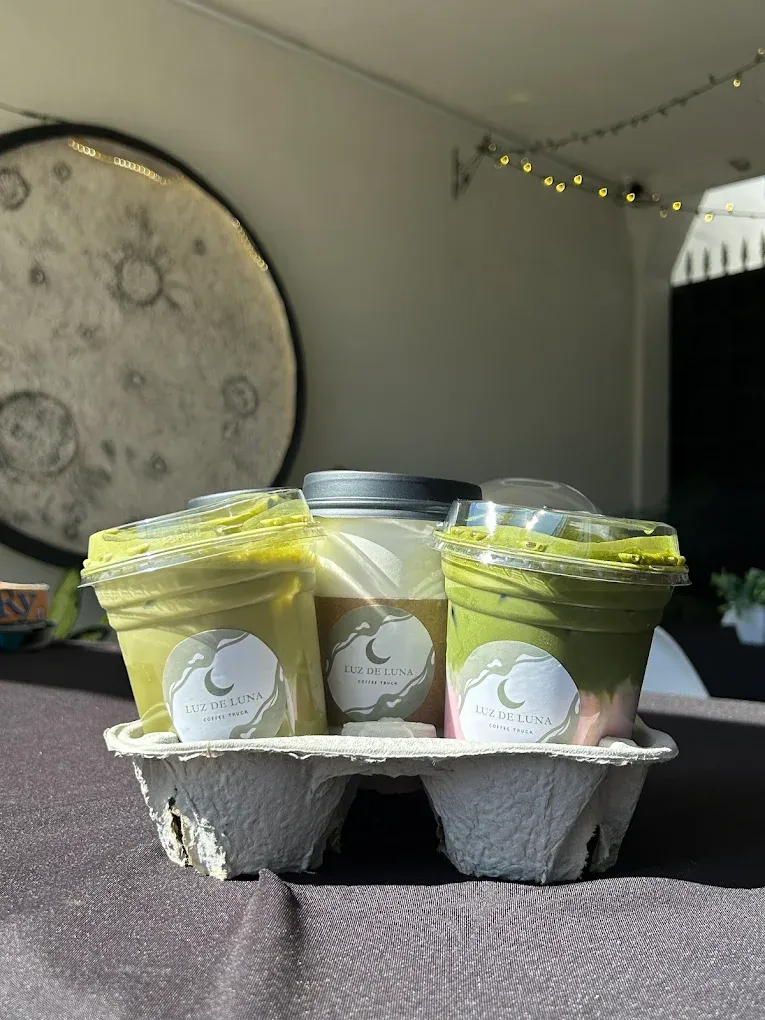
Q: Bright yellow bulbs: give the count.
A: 11